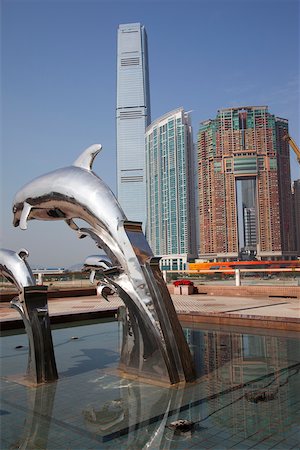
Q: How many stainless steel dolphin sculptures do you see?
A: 3